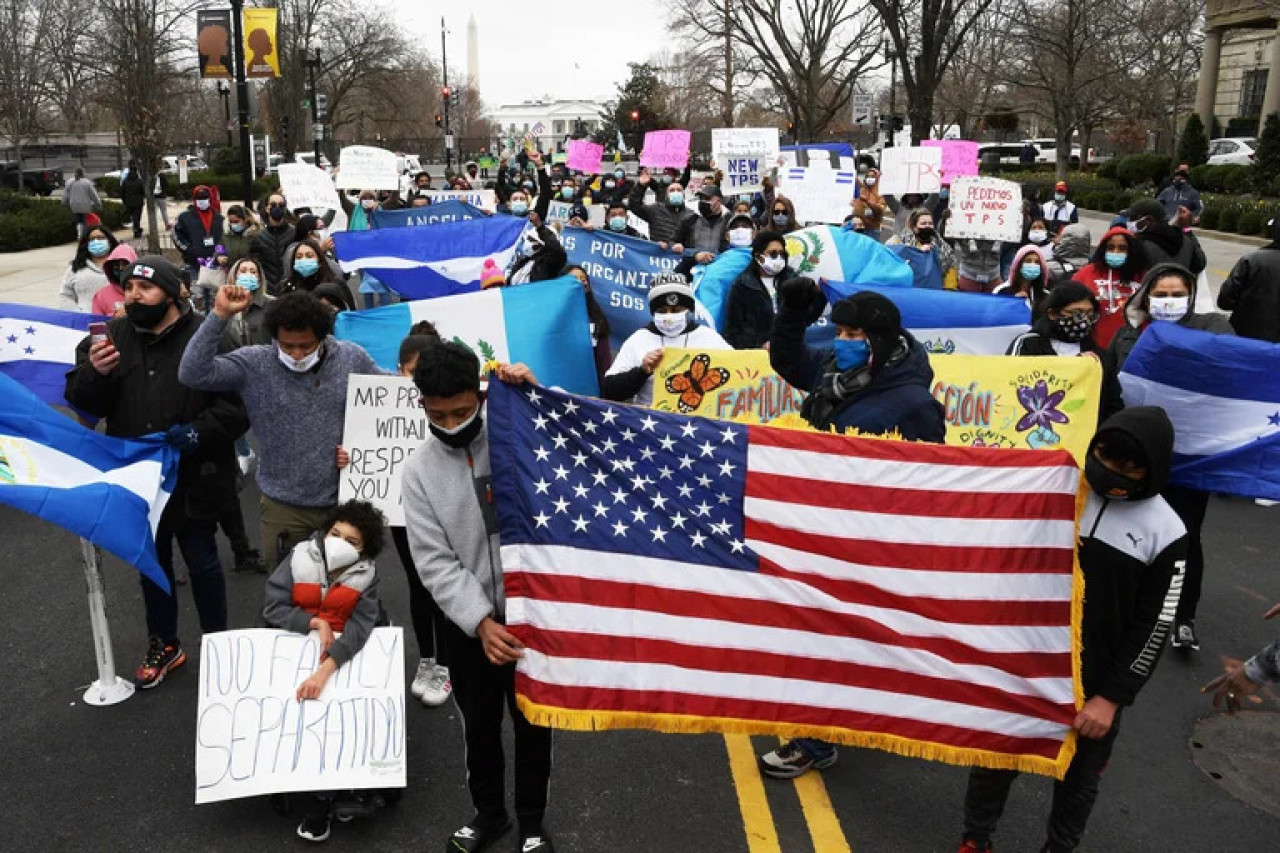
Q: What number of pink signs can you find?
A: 3